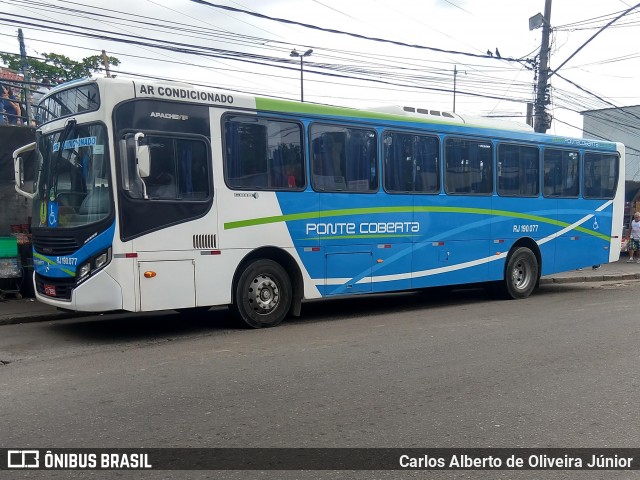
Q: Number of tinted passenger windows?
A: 7